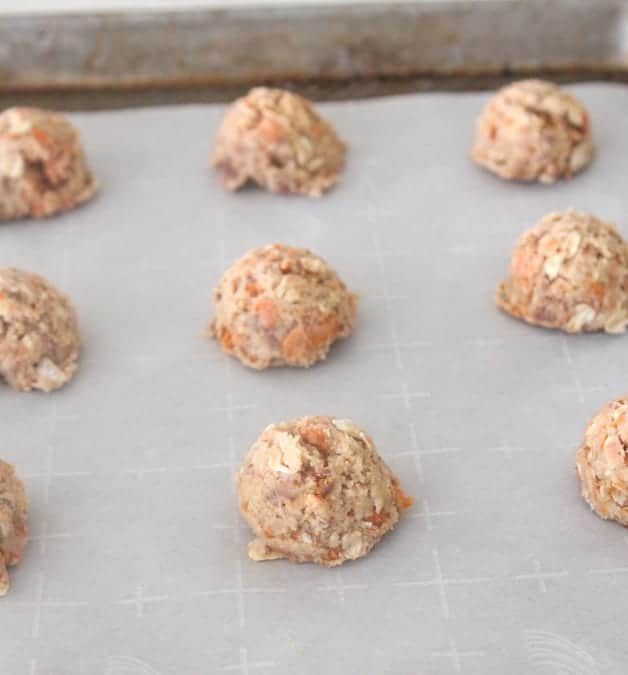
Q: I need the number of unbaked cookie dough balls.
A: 9